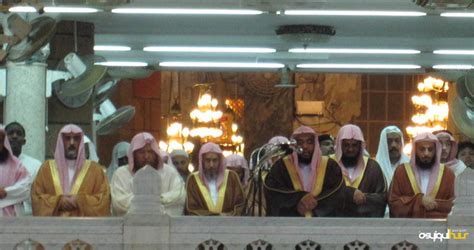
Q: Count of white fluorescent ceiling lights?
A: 13